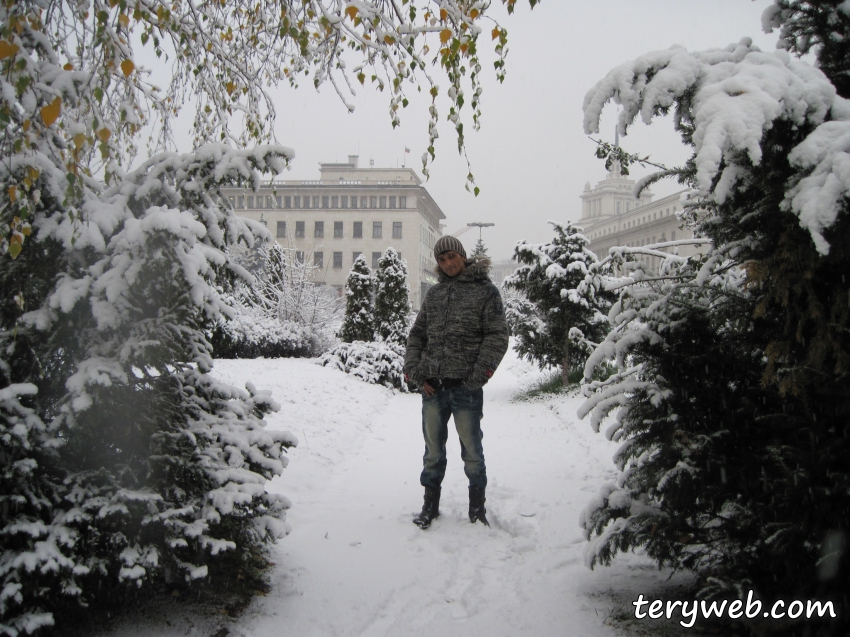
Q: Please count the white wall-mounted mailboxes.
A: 0